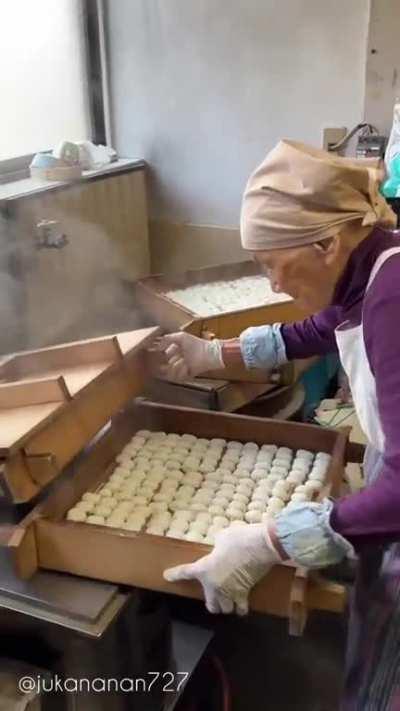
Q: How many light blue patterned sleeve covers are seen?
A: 2